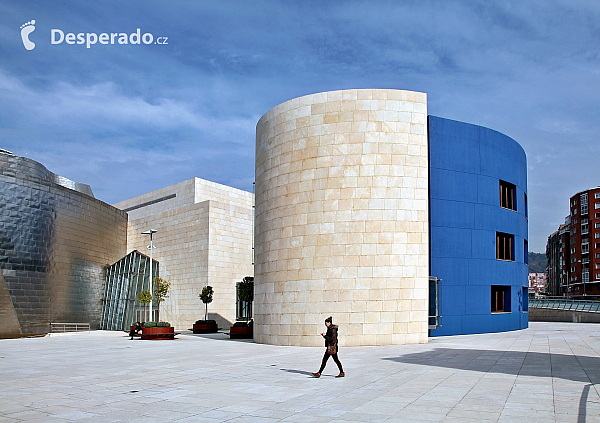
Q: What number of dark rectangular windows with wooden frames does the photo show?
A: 3